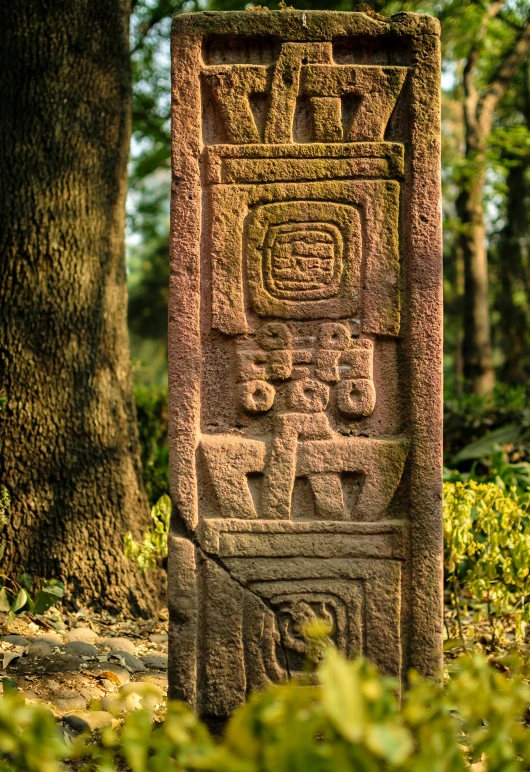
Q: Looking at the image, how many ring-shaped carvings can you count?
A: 5